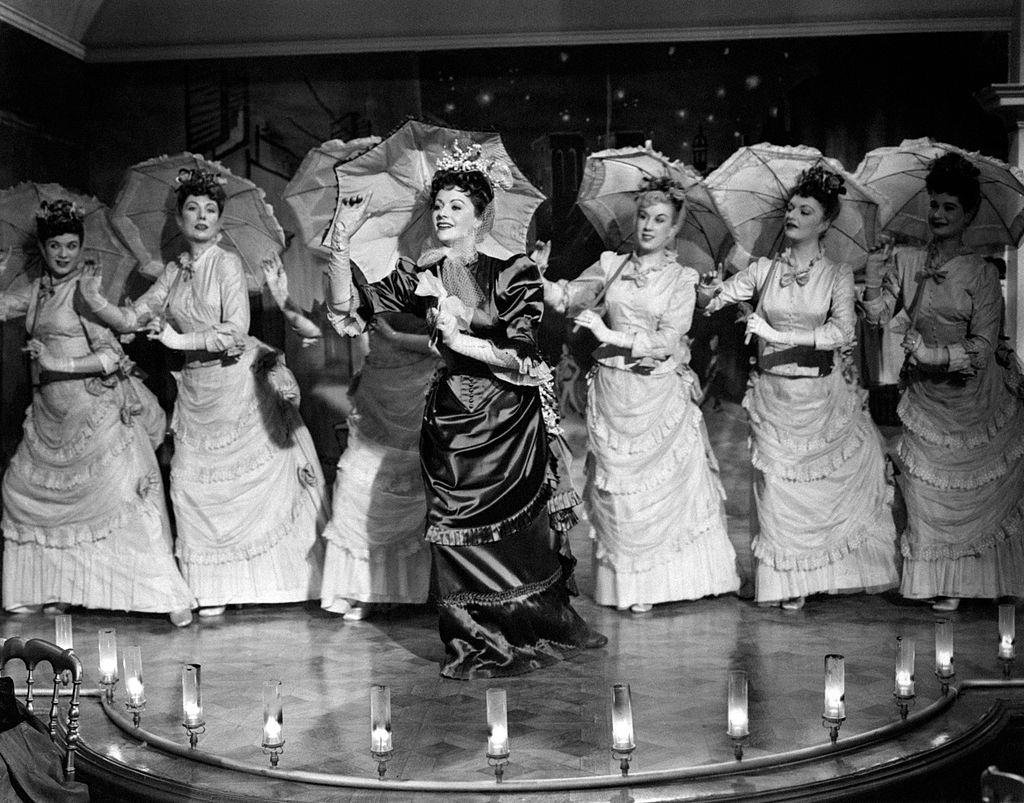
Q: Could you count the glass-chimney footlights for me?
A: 13